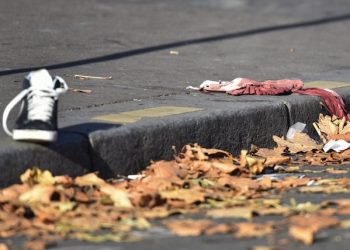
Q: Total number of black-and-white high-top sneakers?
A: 1